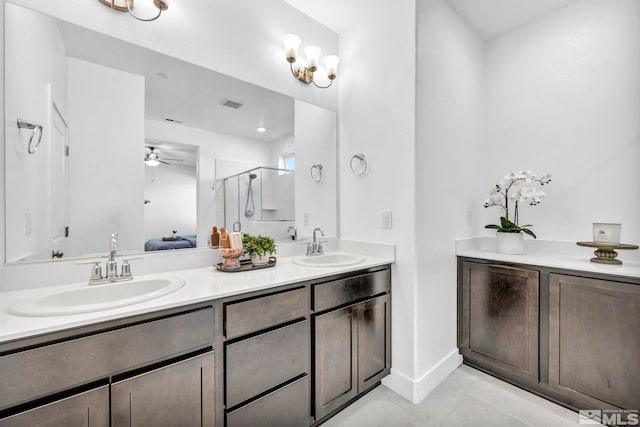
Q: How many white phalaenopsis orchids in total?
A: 1